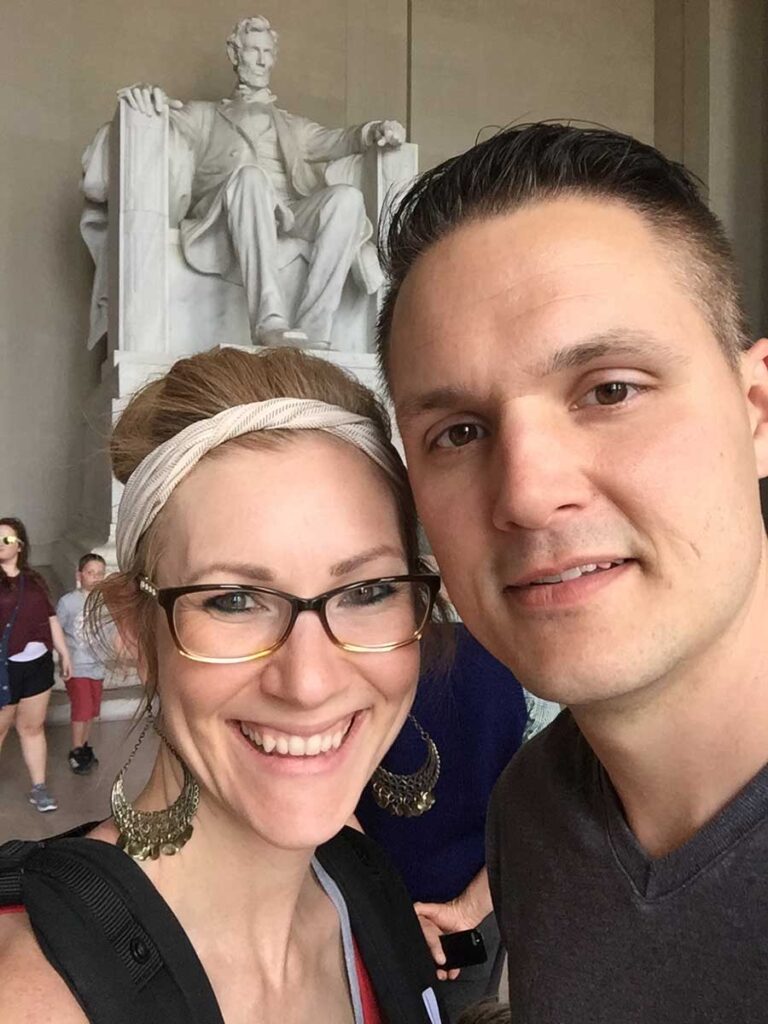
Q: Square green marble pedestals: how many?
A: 0